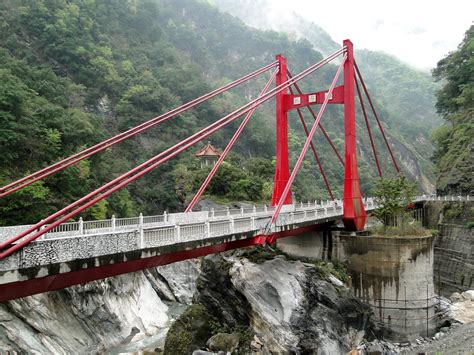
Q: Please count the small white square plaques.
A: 3